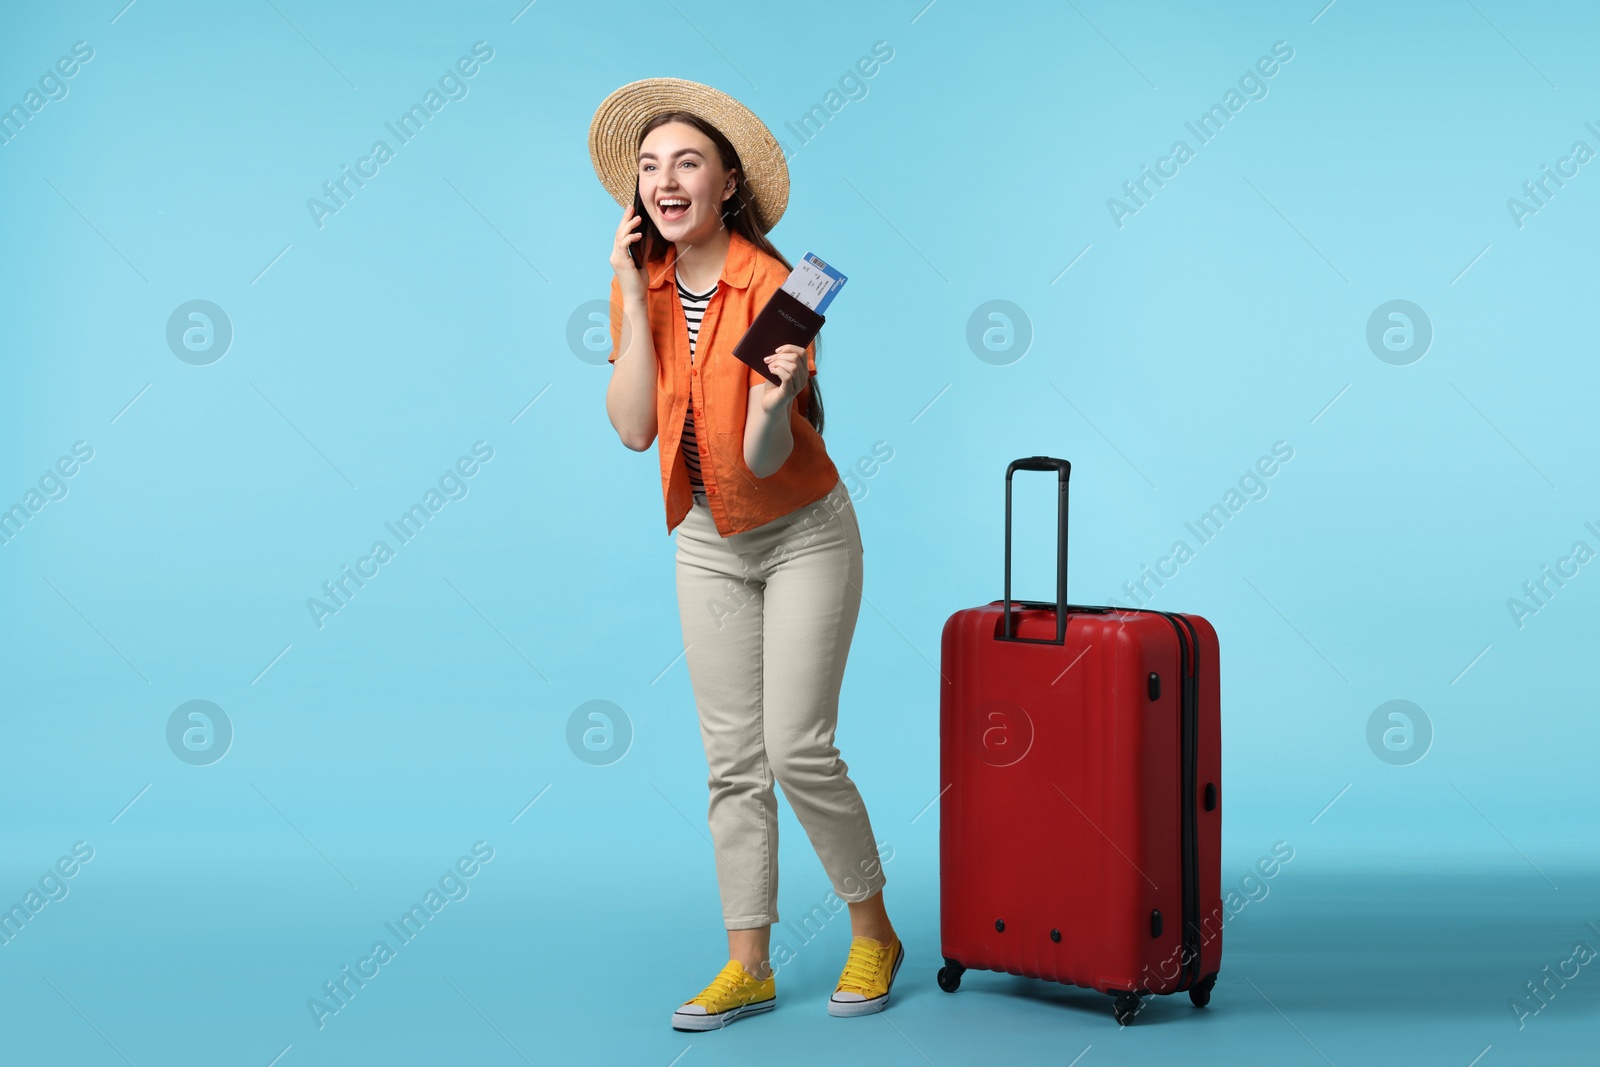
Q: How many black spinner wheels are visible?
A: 3